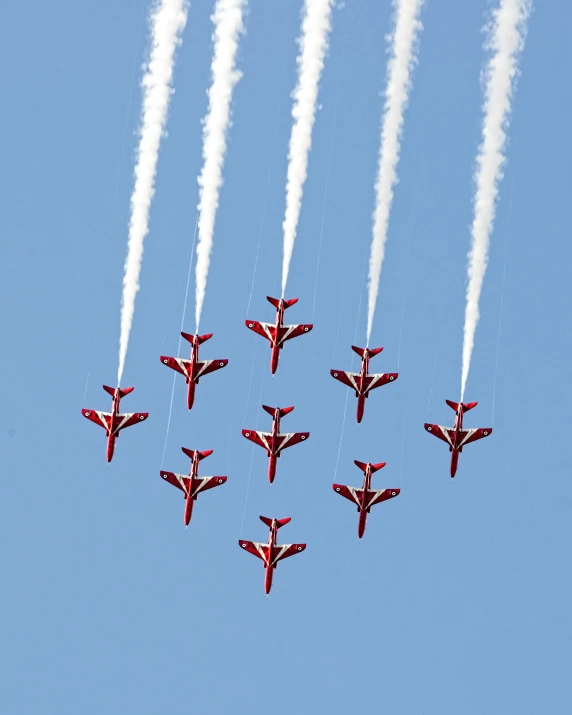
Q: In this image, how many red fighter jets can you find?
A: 9